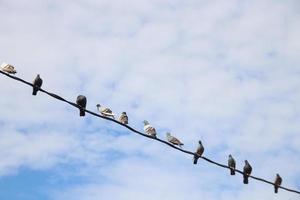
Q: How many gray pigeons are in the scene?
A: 6